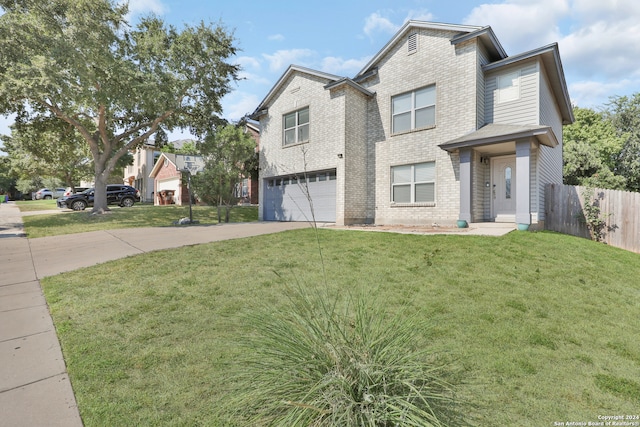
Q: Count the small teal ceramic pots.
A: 2